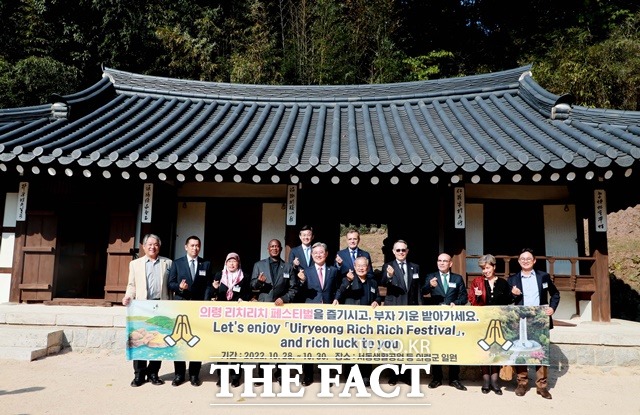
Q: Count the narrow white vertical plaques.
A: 5